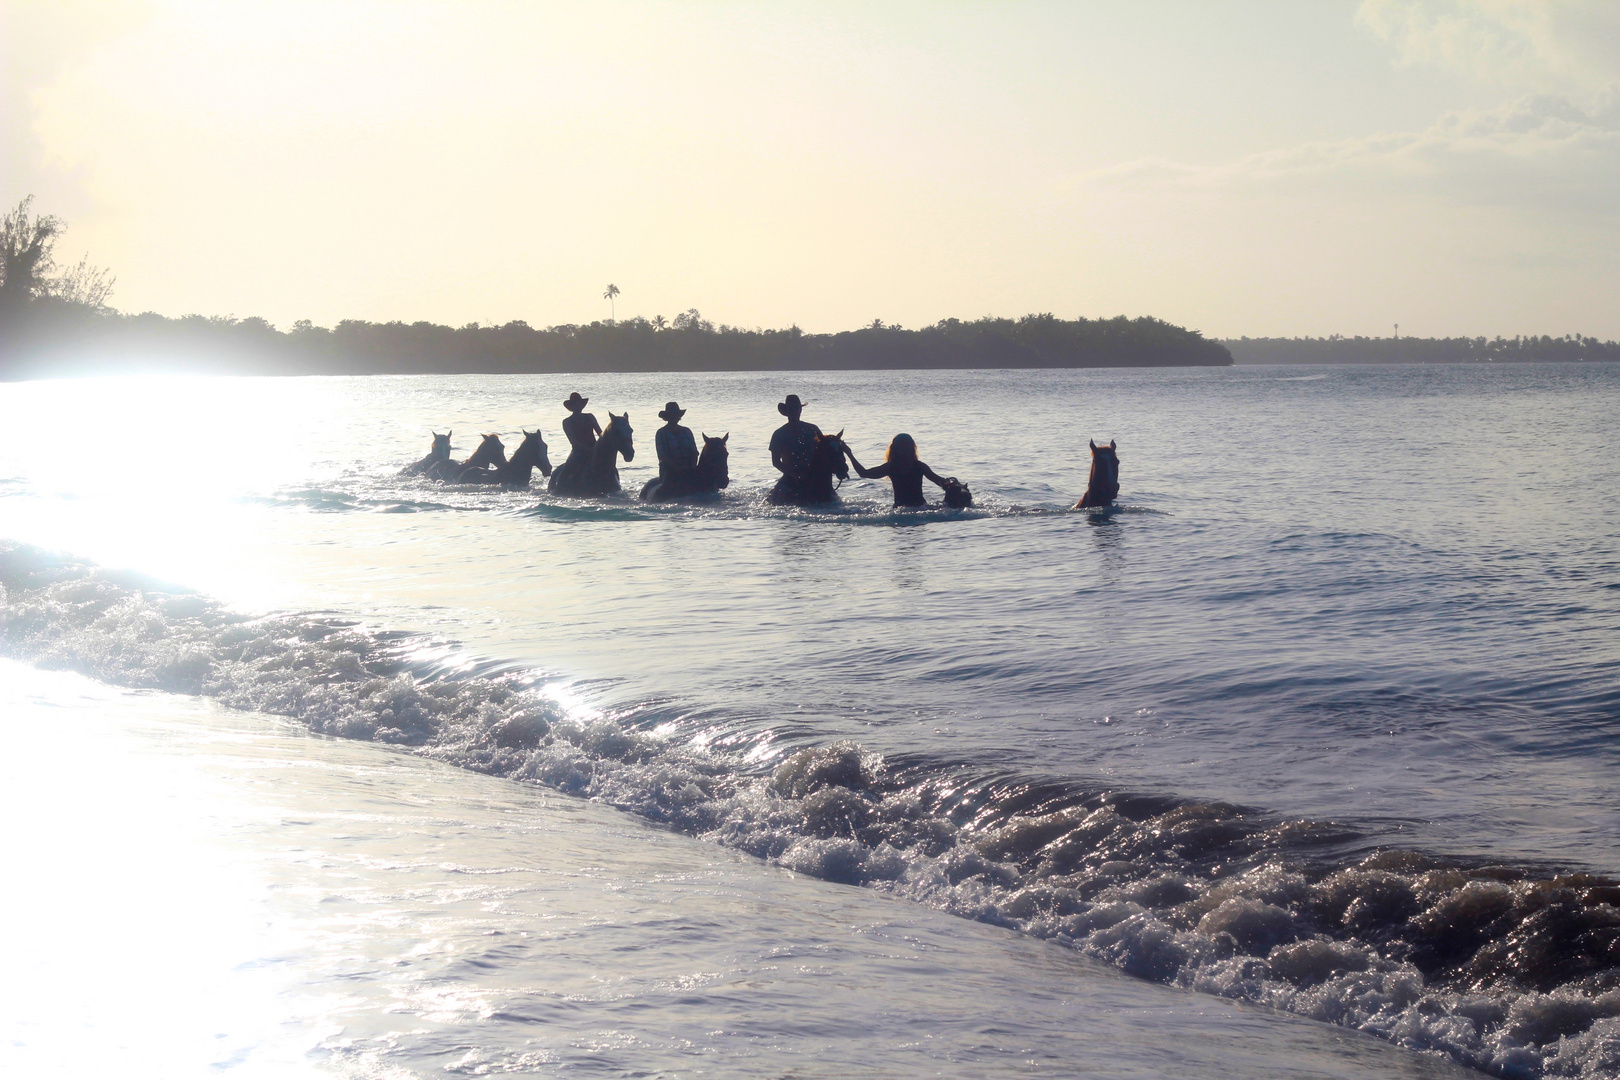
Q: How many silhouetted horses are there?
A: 8